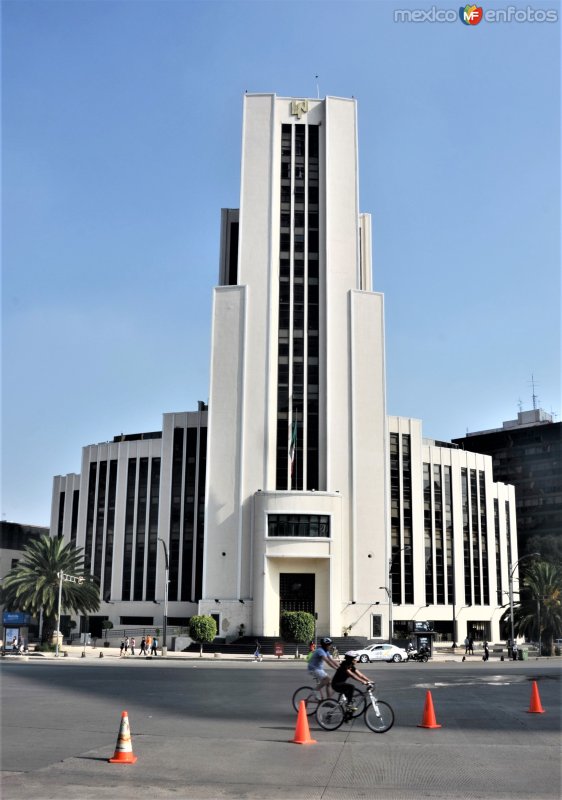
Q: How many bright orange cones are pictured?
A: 4